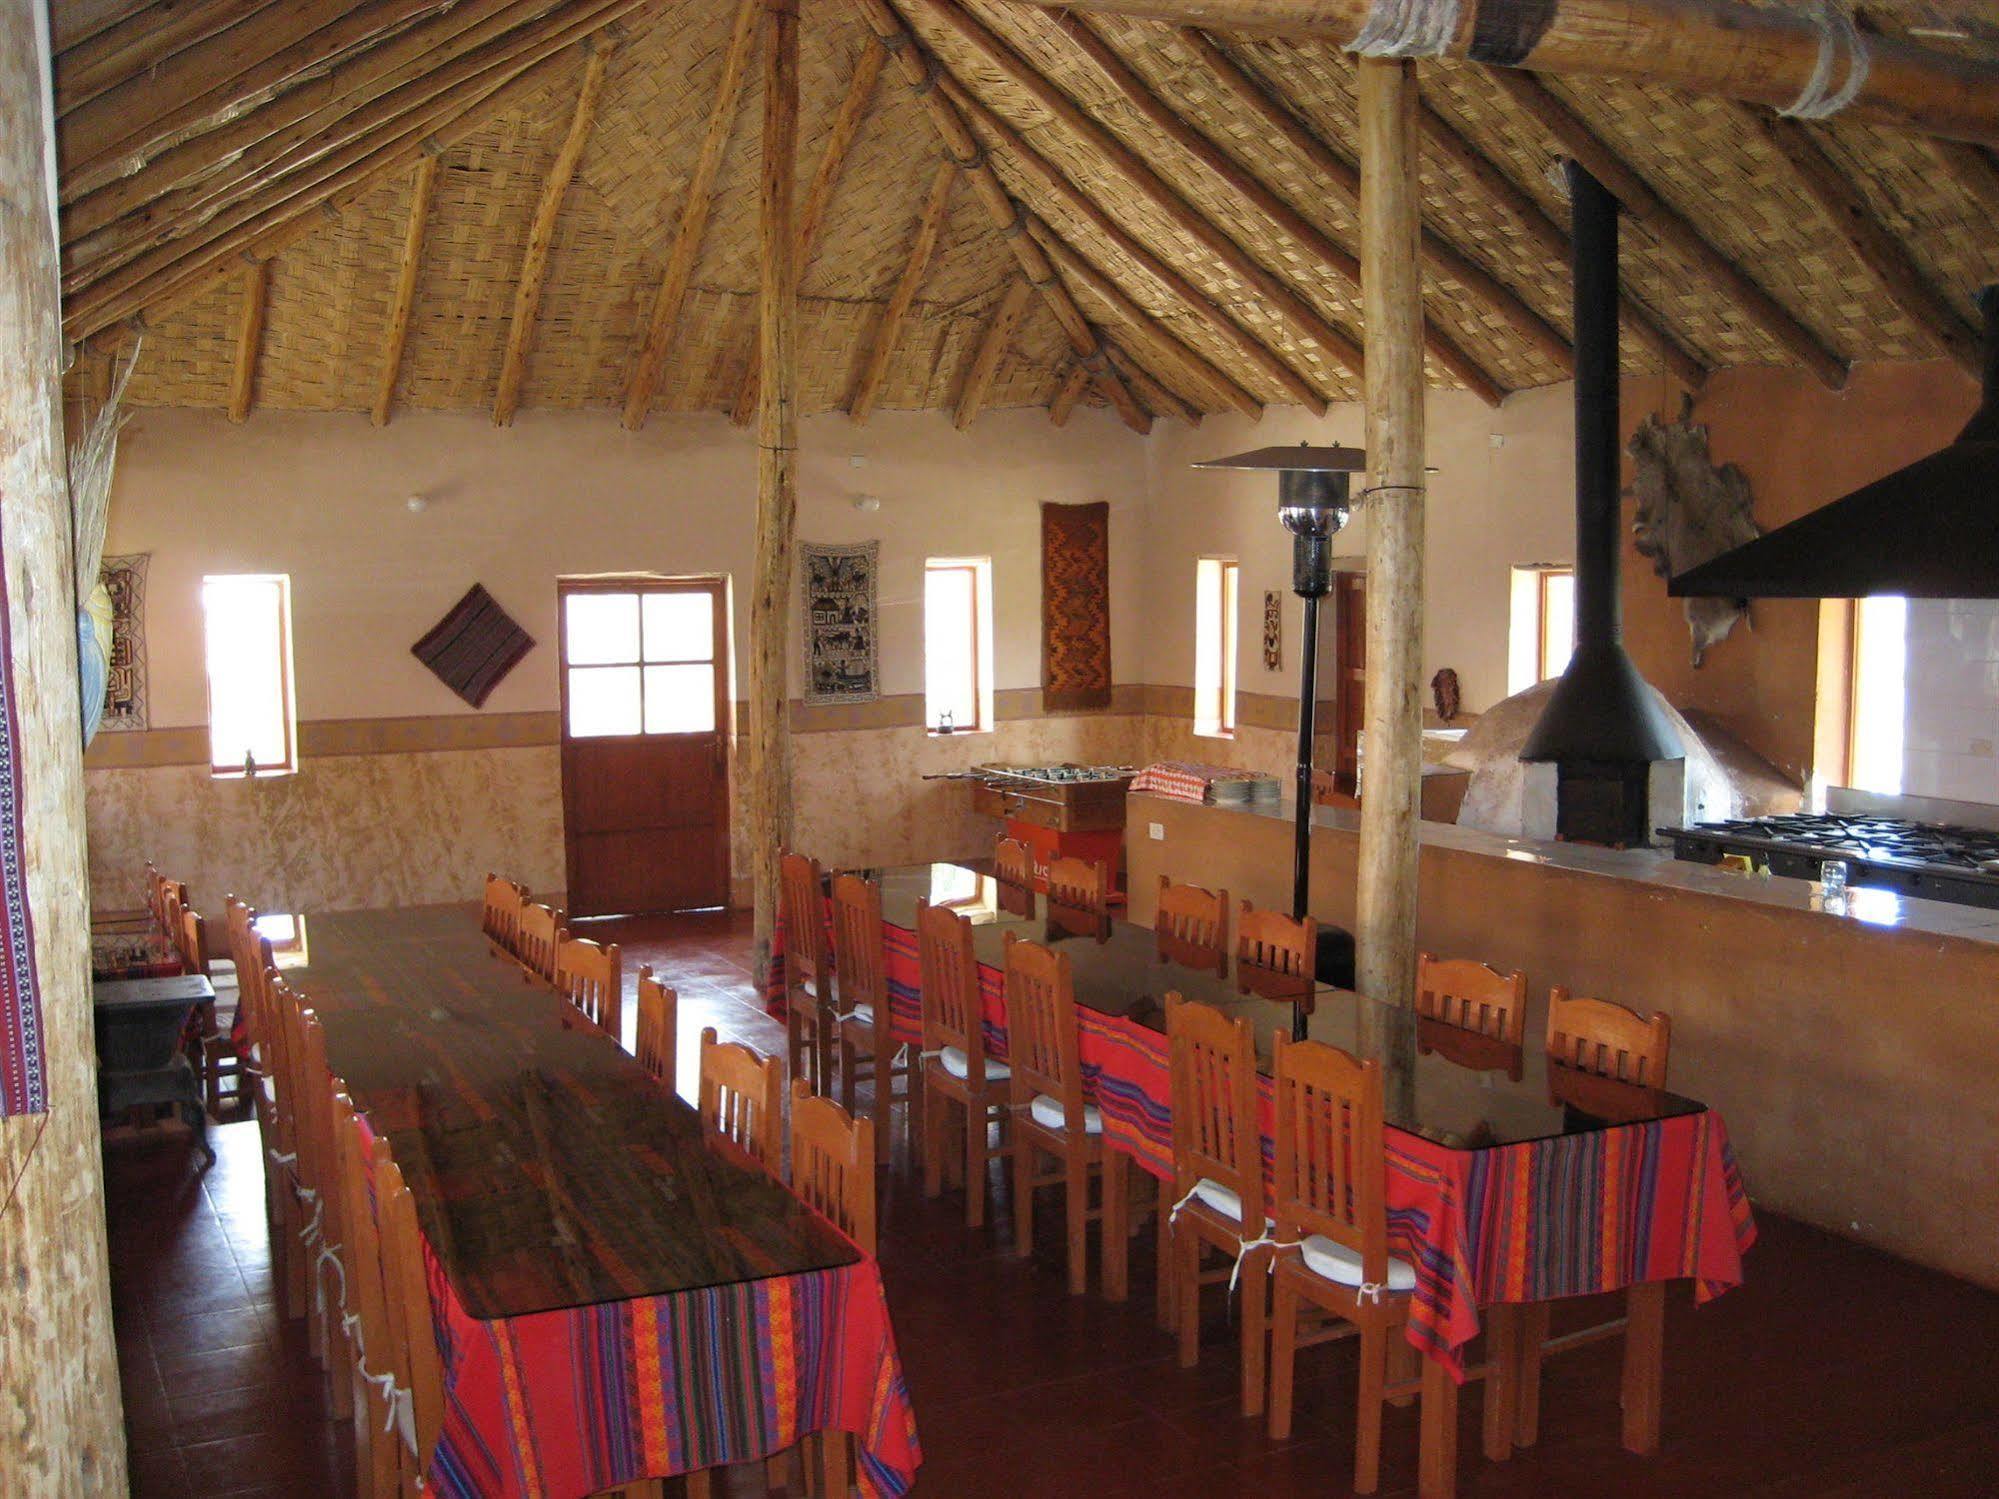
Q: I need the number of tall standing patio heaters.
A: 1